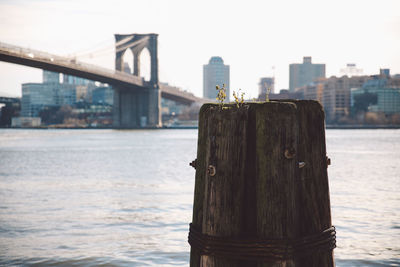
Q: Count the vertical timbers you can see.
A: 3